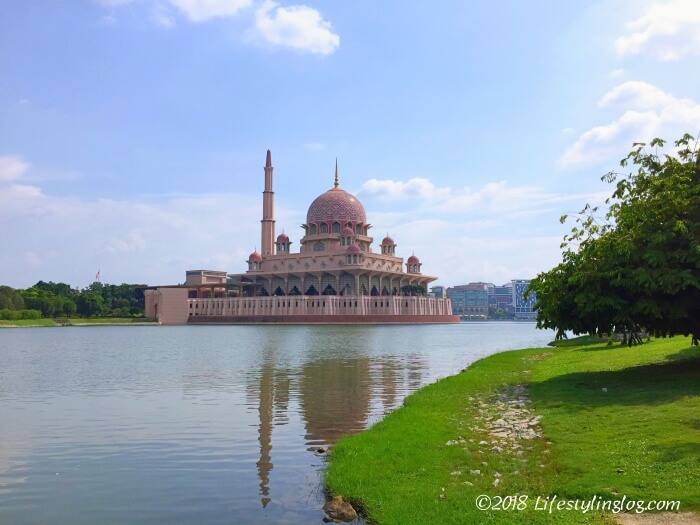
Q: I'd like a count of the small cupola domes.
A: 6